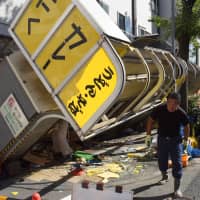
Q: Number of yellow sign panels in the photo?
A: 3